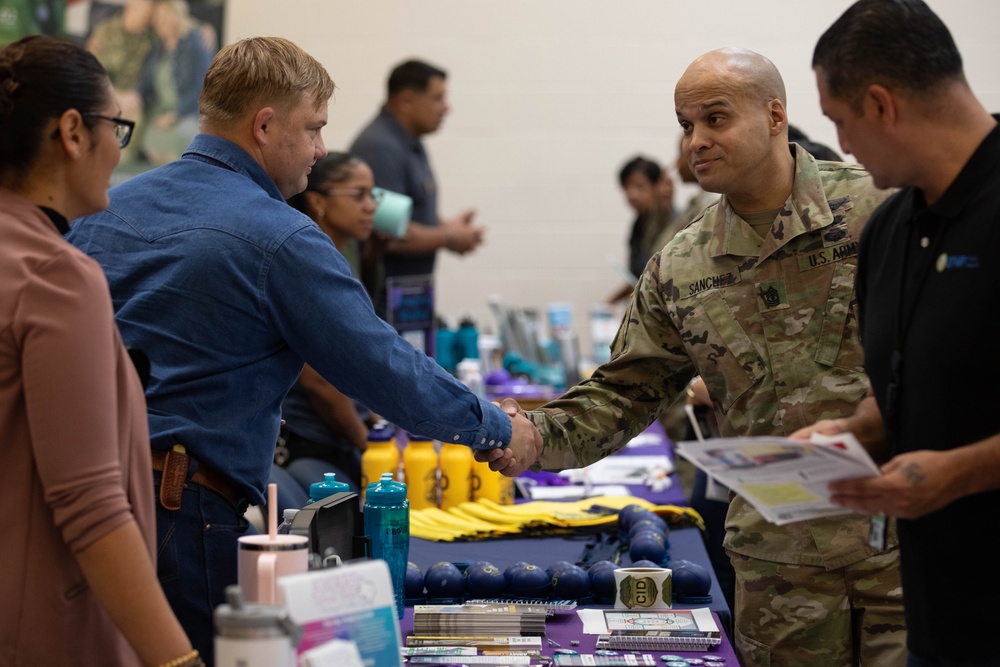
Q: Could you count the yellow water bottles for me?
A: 4